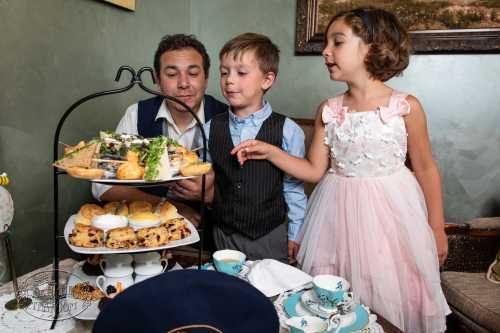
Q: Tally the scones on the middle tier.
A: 8